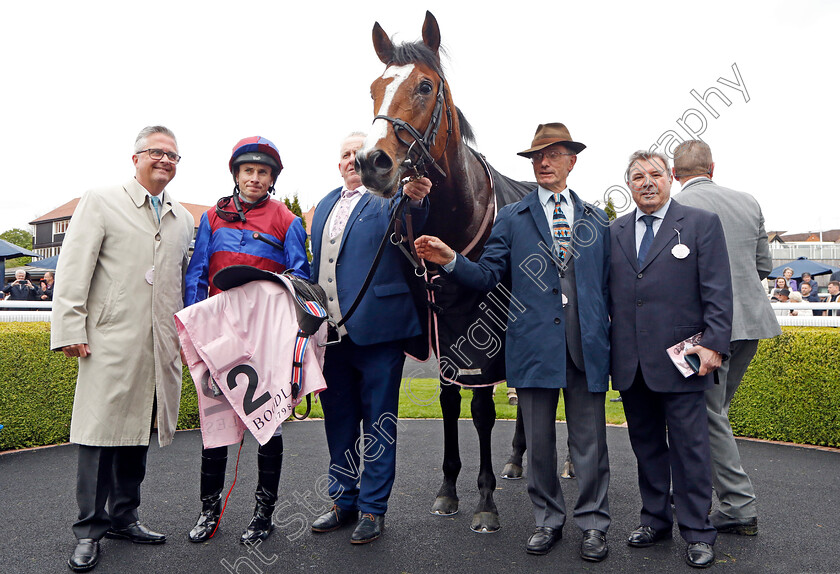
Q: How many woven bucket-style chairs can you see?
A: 0